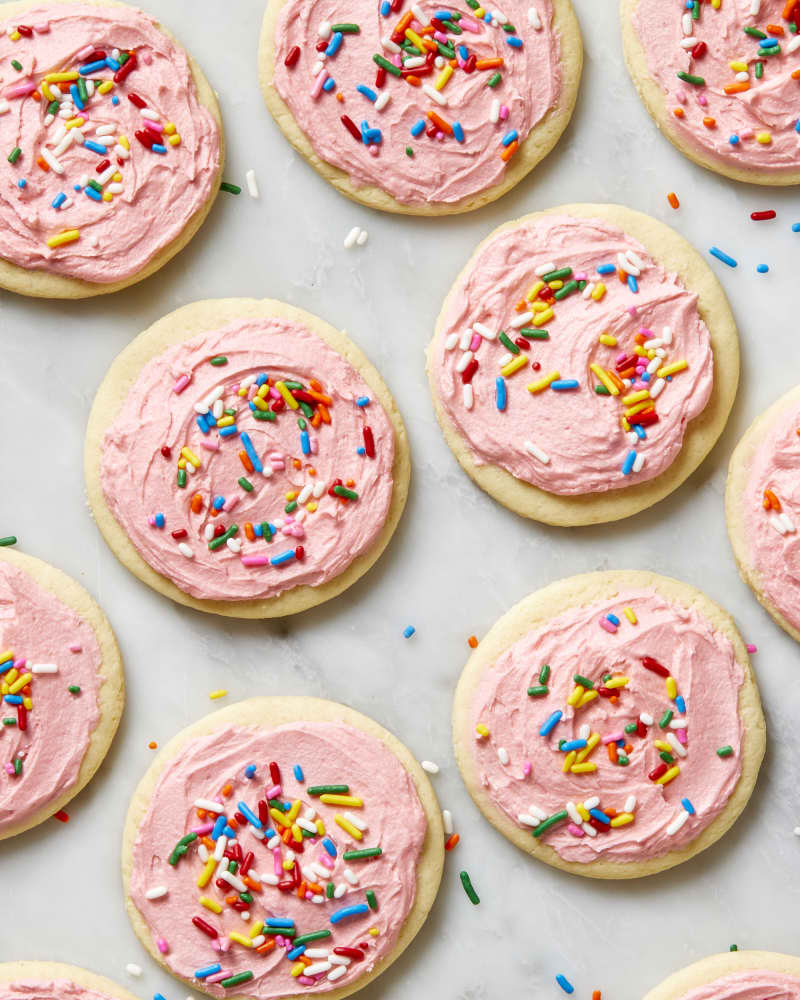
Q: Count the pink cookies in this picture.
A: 11